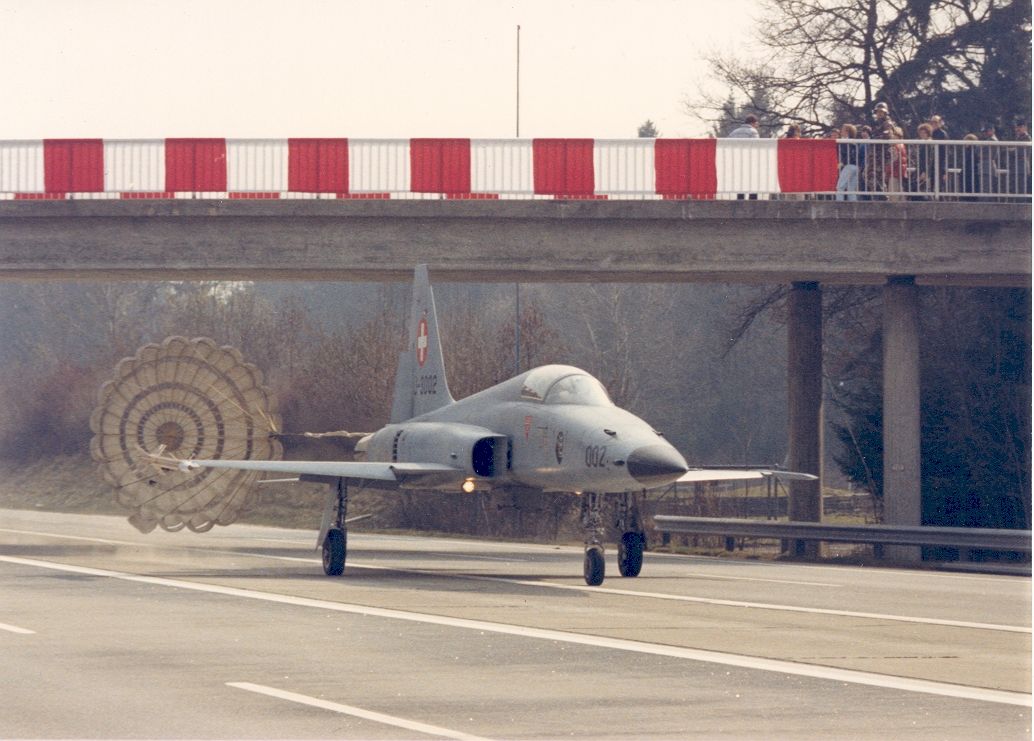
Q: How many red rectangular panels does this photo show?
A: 7